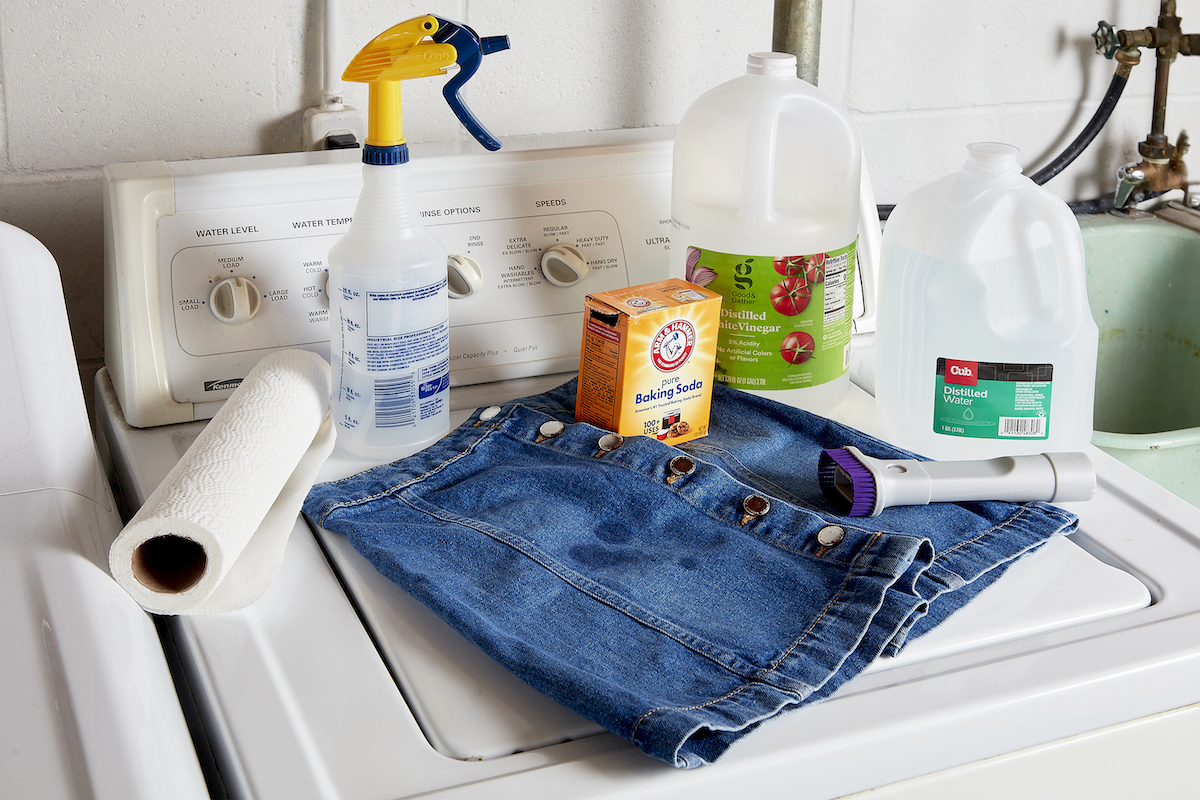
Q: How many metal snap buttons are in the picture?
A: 6